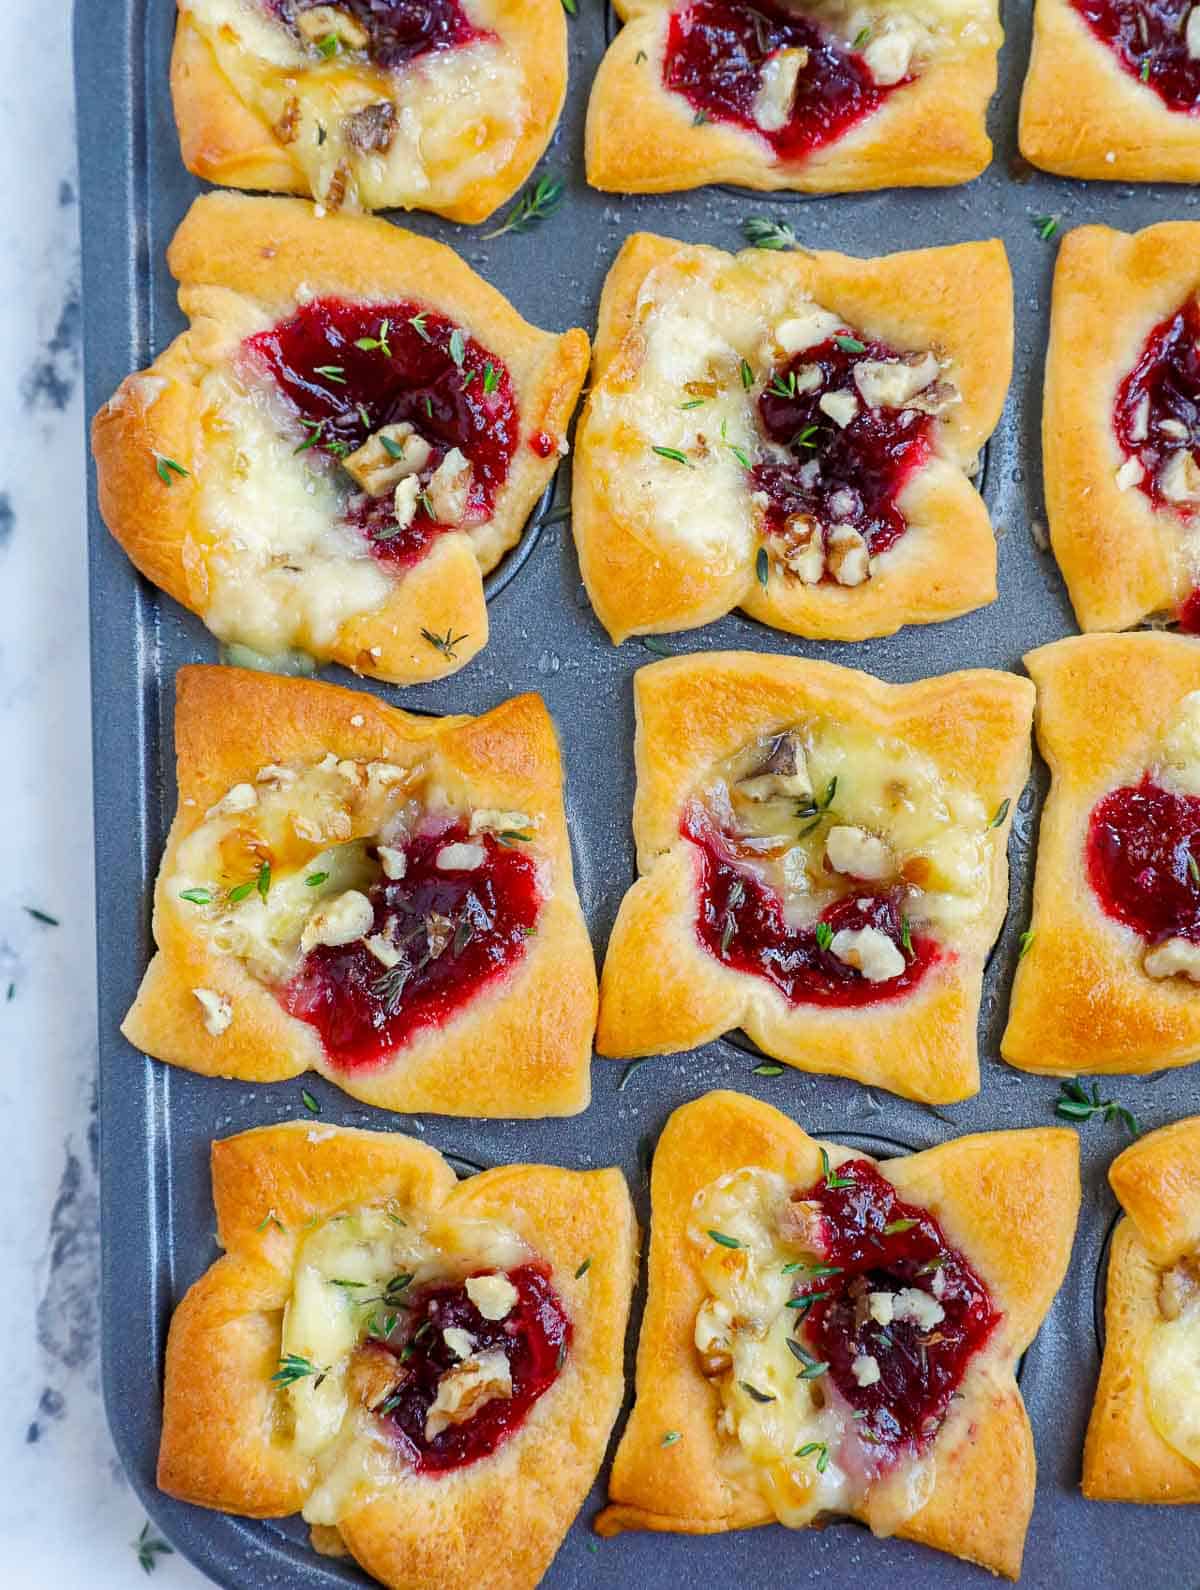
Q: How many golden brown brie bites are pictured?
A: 12